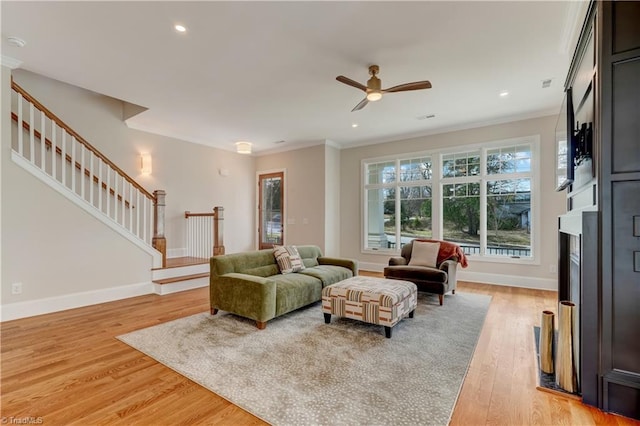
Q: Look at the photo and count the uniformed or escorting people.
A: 0